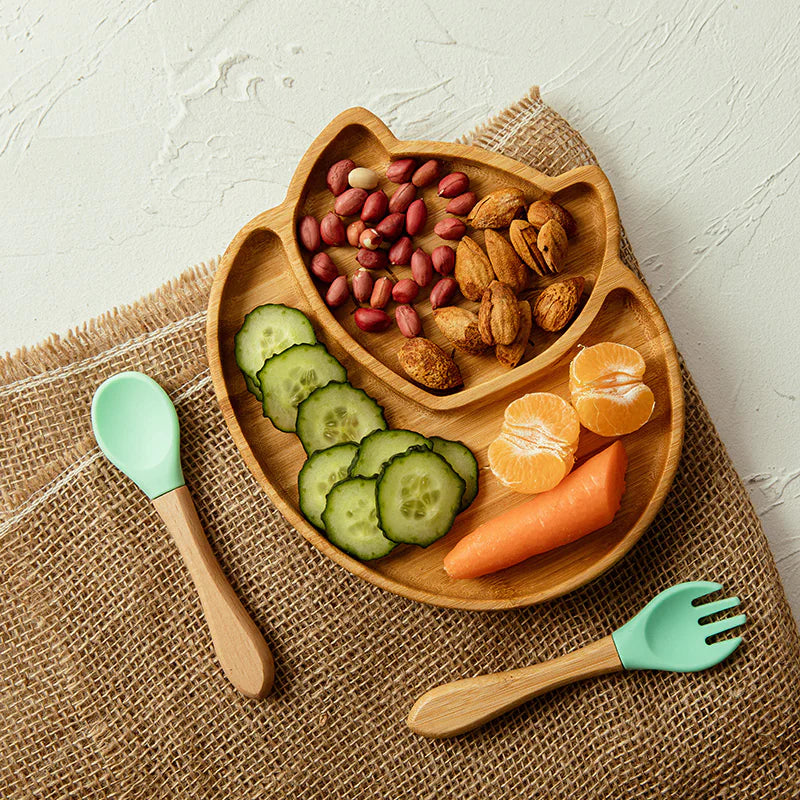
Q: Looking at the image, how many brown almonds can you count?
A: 11